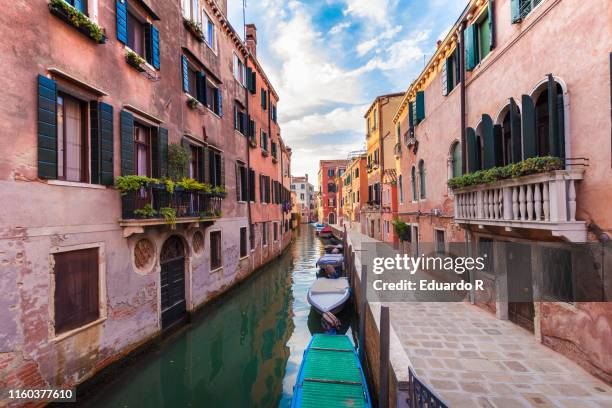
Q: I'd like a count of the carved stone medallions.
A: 2